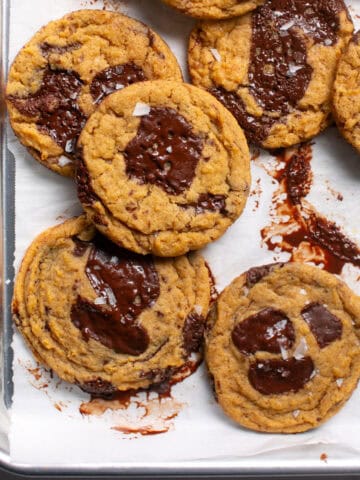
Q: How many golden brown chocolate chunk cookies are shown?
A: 7